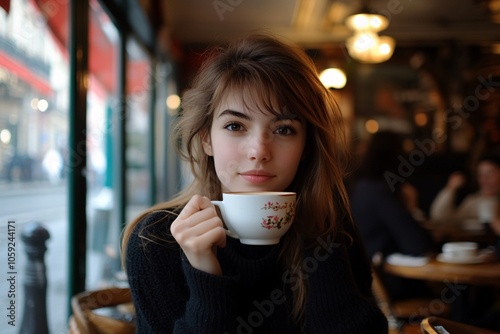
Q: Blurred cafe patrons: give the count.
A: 2